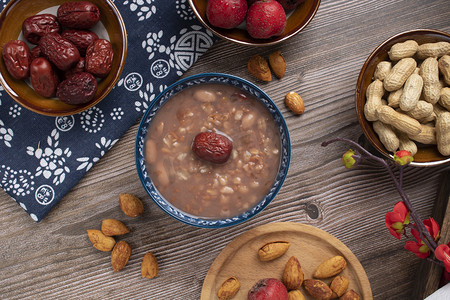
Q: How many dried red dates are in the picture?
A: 11